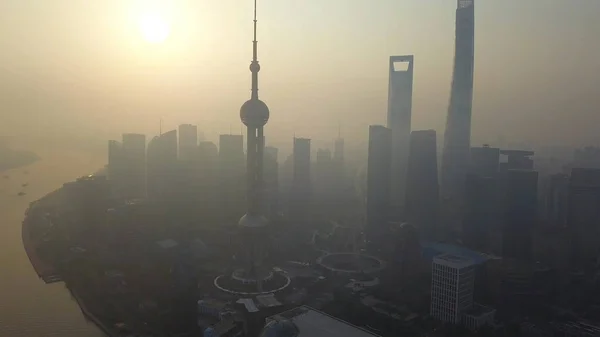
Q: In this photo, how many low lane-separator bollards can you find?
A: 0